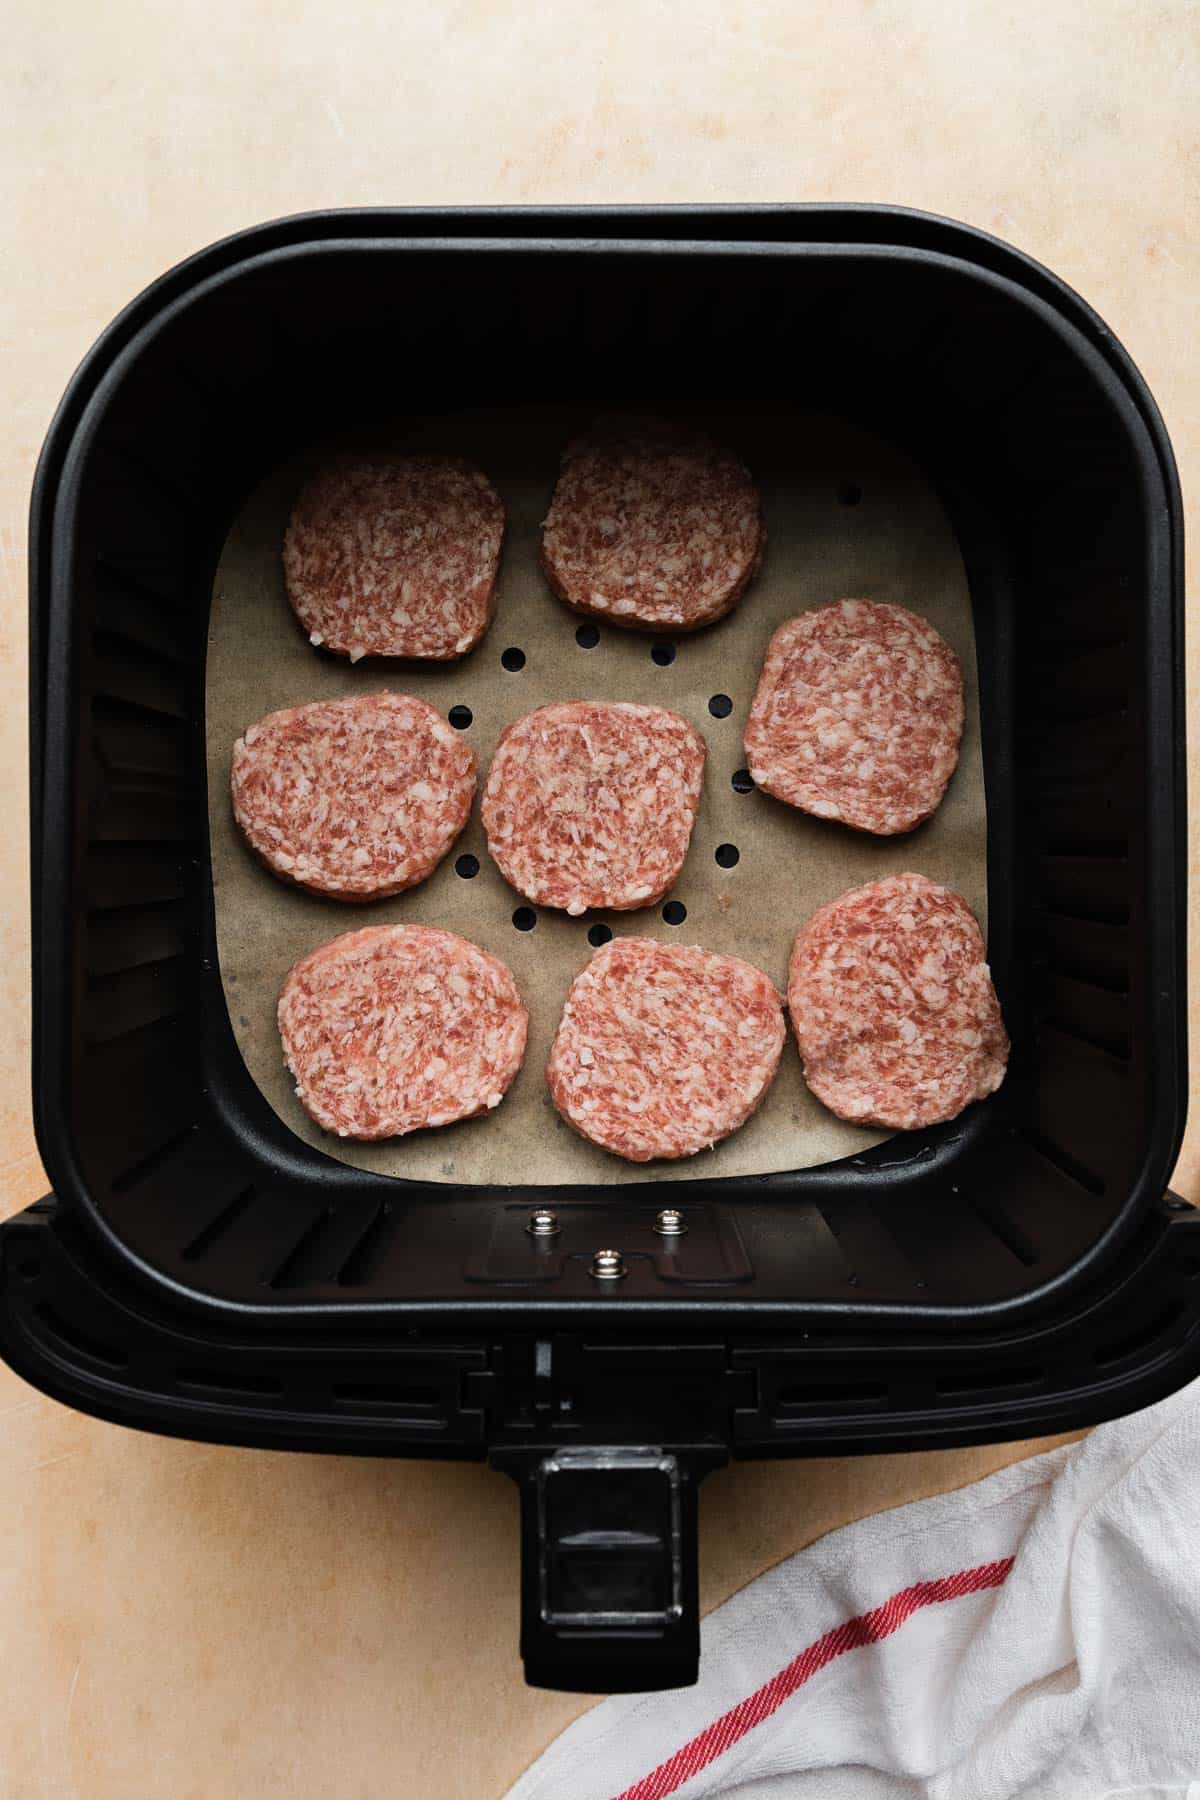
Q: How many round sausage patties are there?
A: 8